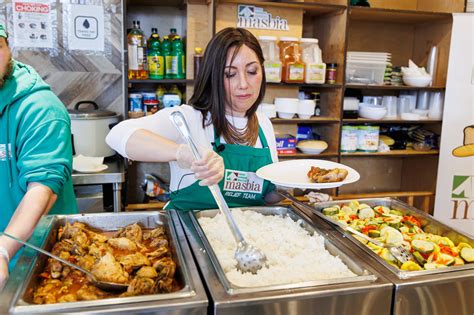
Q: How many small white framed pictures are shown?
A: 2